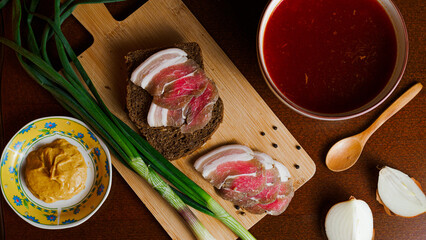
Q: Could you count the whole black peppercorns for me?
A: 7